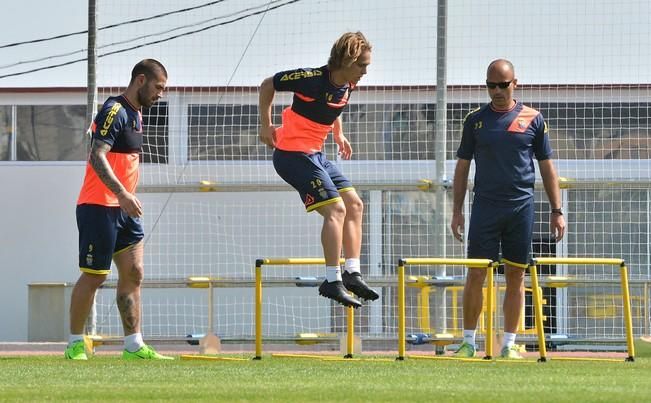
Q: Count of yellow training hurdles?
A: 3